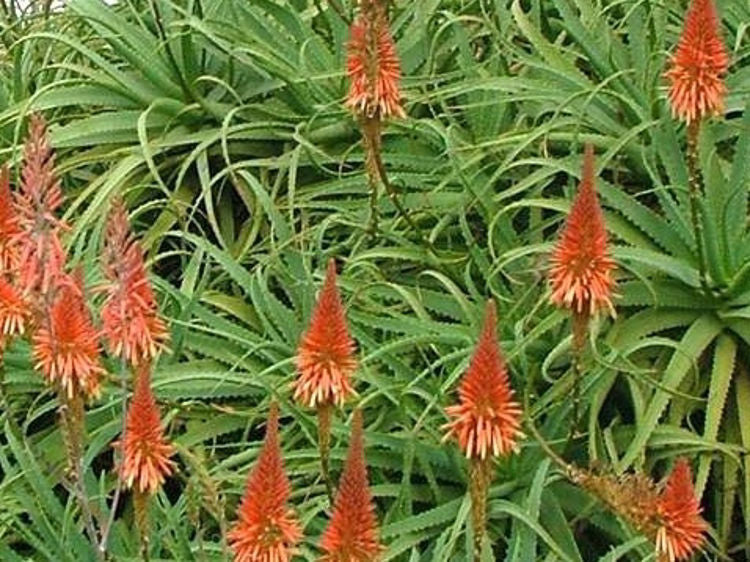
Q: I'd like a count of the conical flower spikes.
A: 14